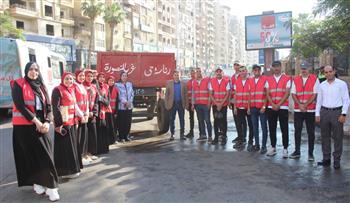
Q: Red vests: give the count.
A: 14